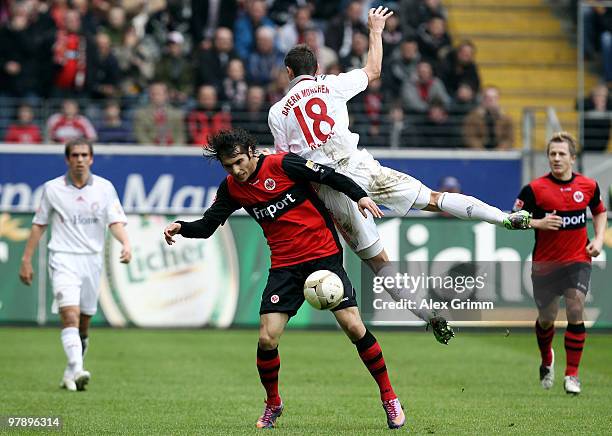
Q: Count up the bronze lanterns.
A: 0